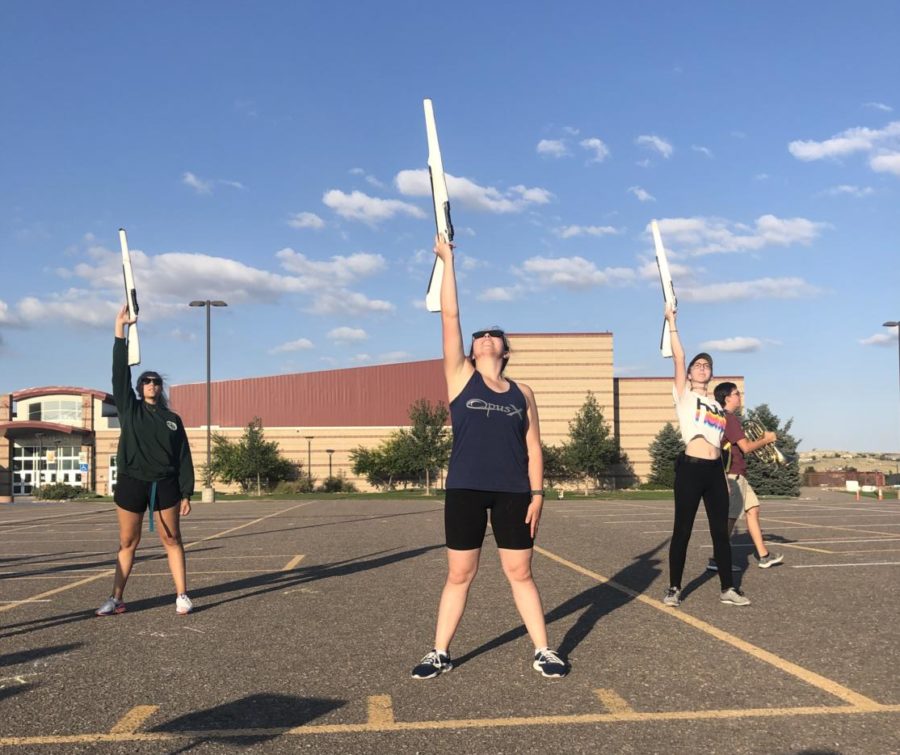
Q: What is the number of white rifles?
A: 3